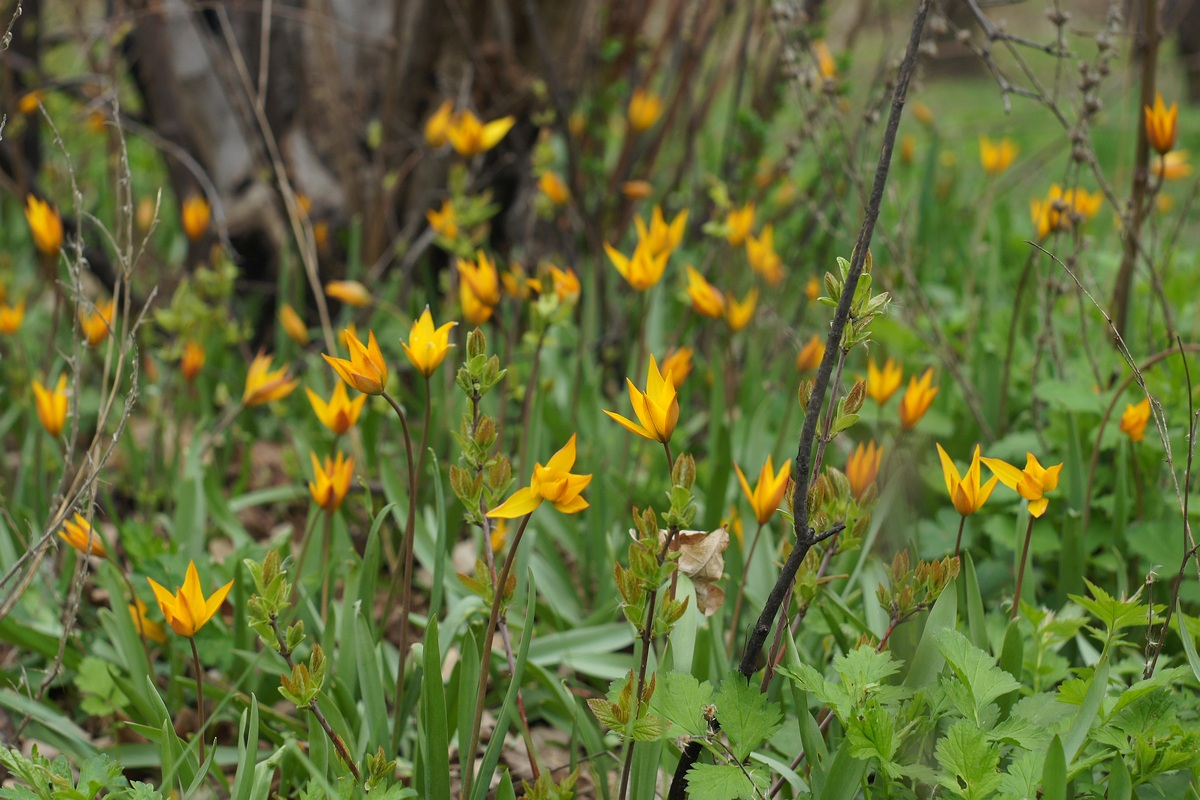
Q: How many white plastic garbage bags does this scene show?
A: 0